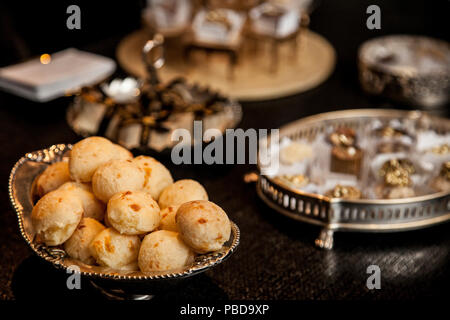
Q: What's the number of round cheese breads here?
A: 14